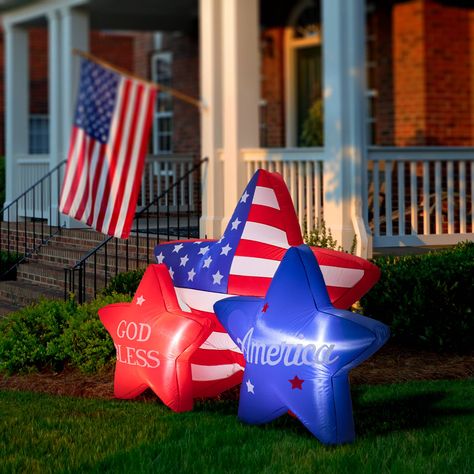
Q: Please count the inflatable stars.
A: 3